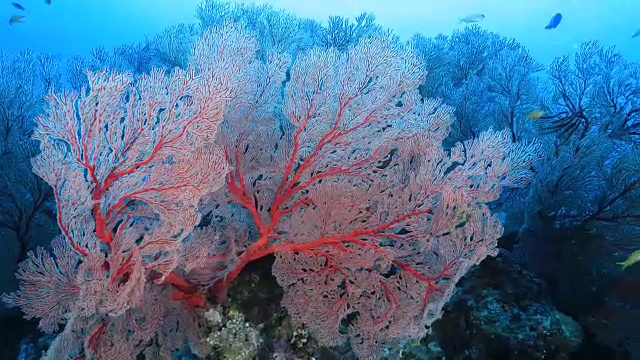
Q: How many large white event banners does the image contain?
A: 0